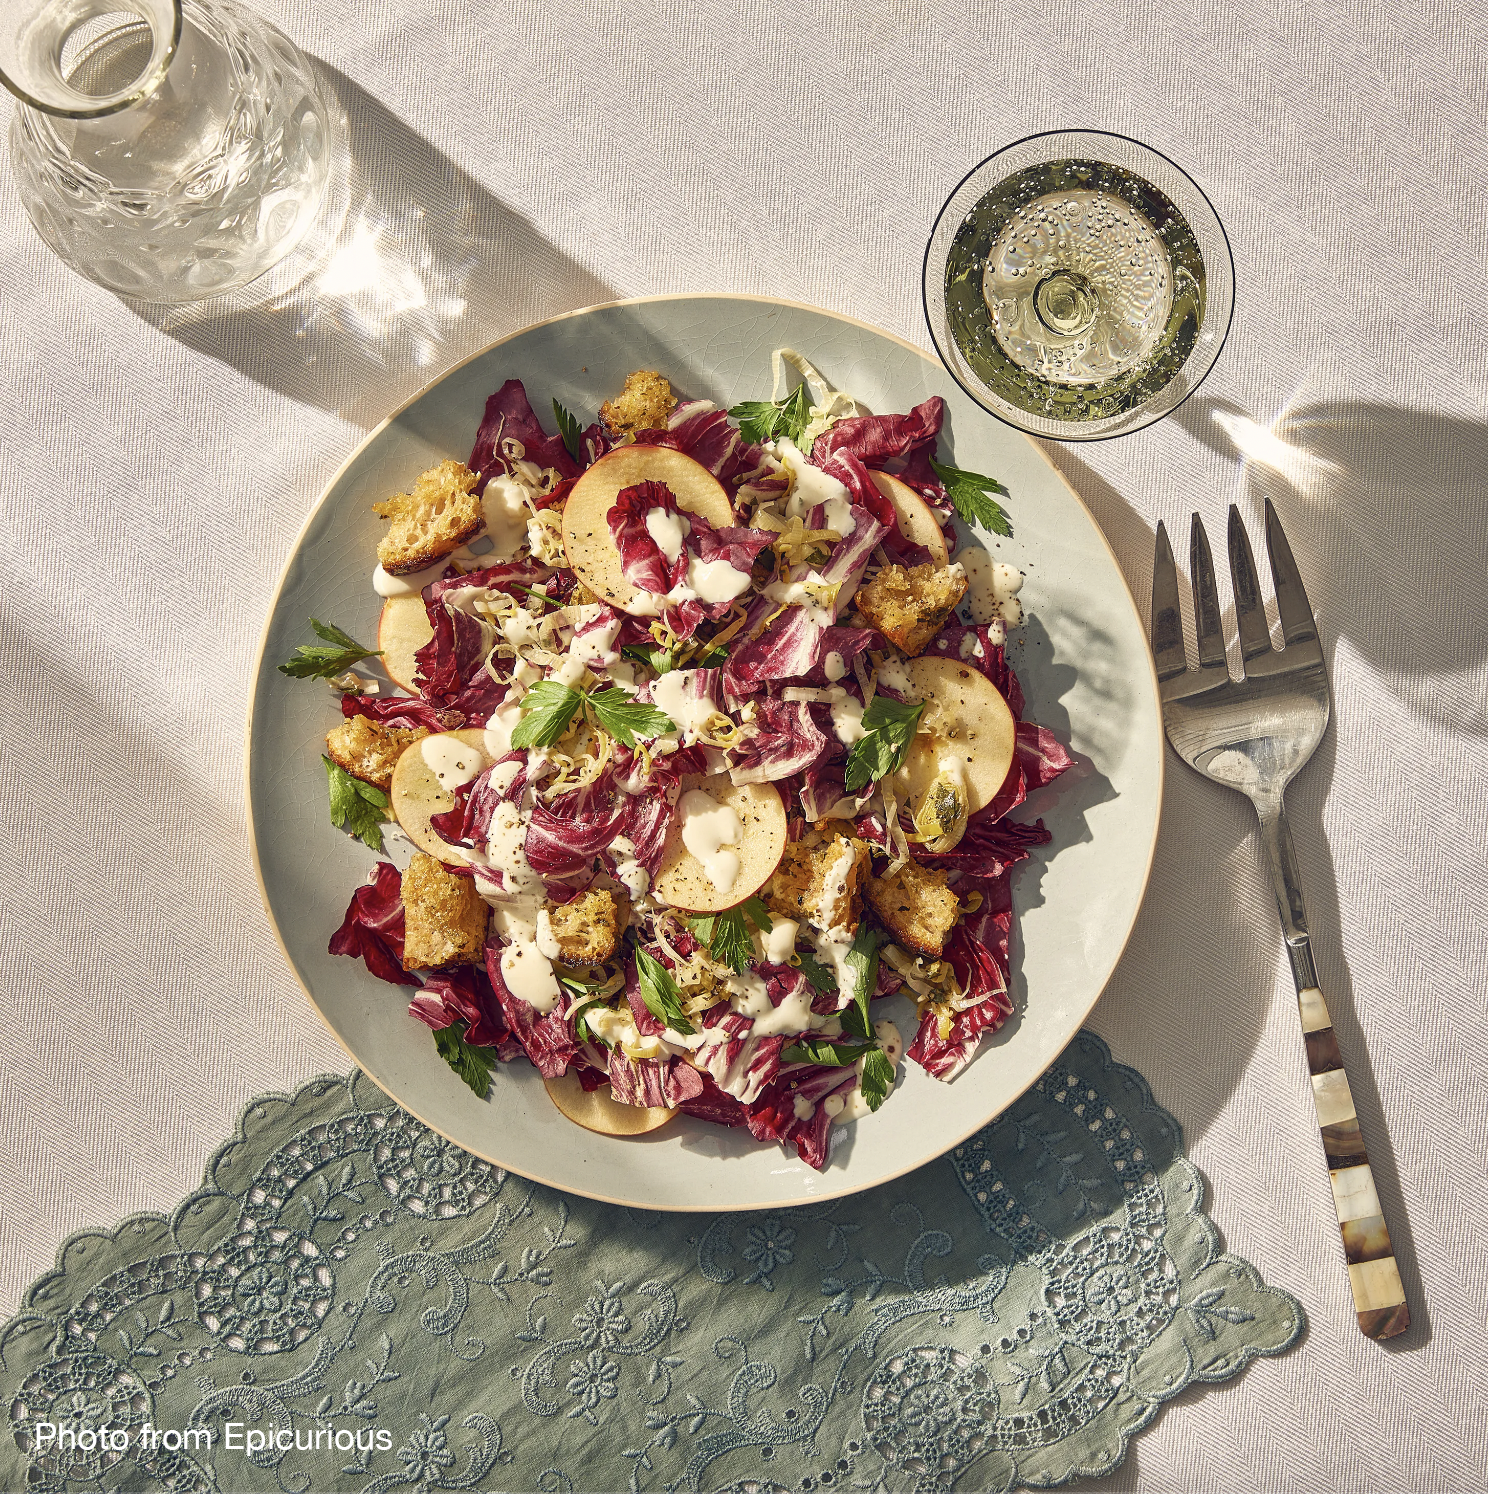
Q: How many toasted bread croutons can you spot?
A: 8